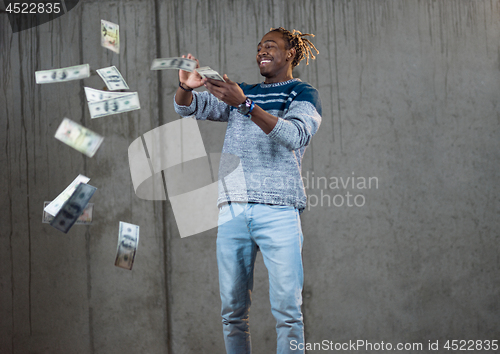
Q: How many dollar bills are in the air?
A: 11